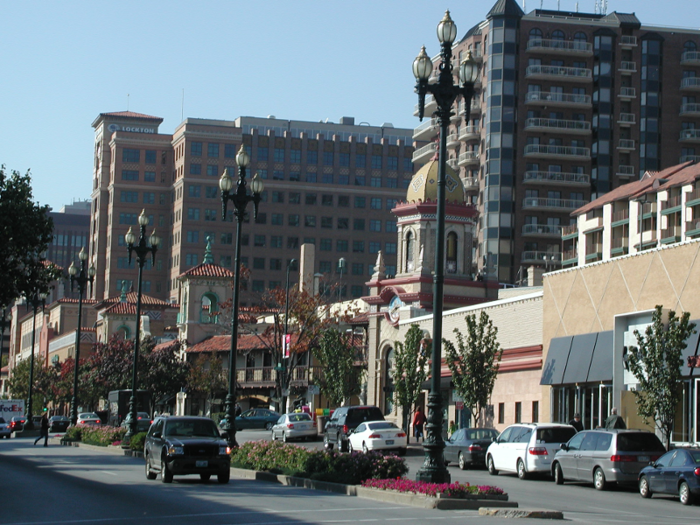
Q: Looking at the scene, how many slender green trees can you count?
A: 4